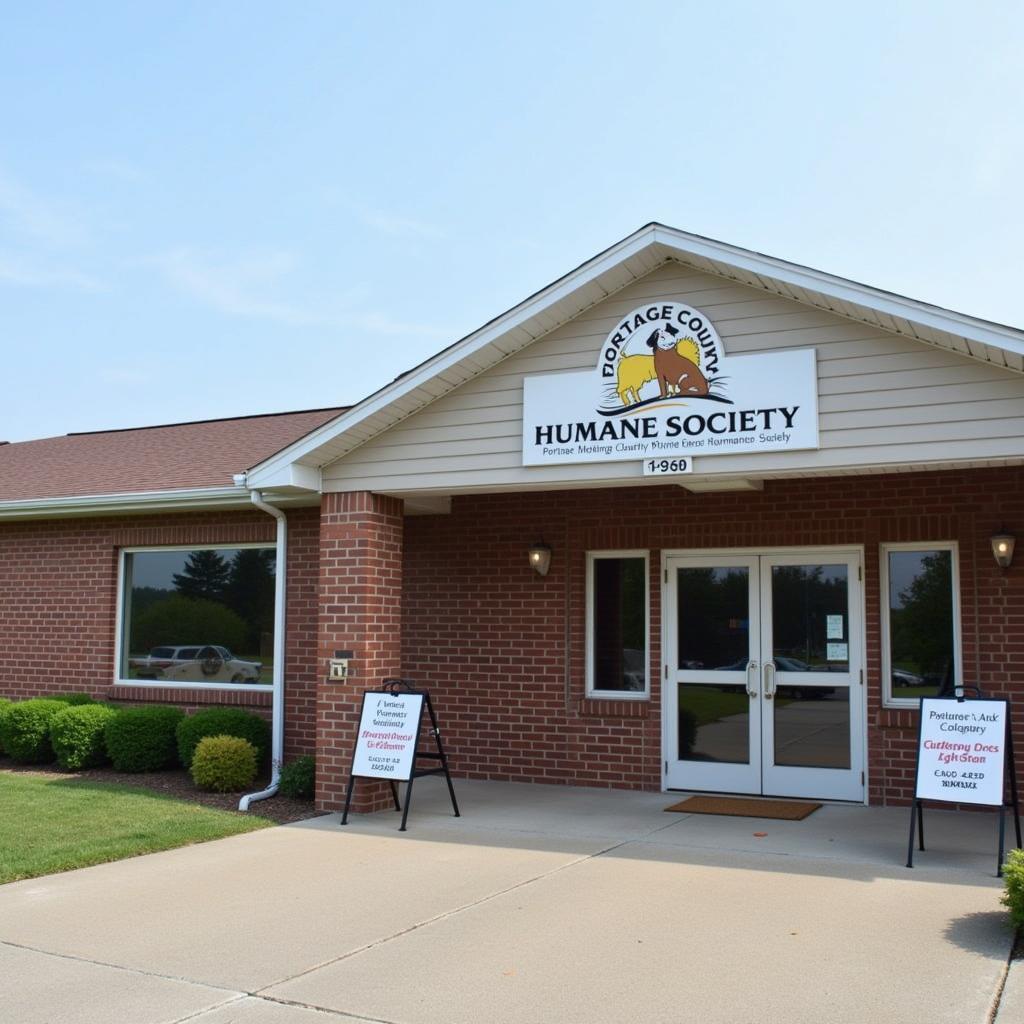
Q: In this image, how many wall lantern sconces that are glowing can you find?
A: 2